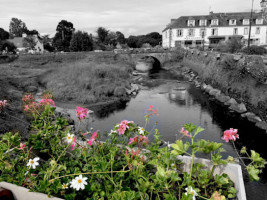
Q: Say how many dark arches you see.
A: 1